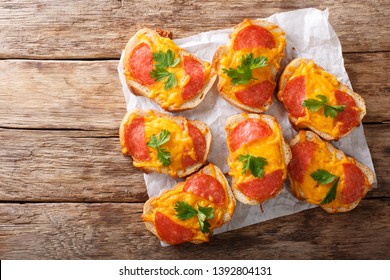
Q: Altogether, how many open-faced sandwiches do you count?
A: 7